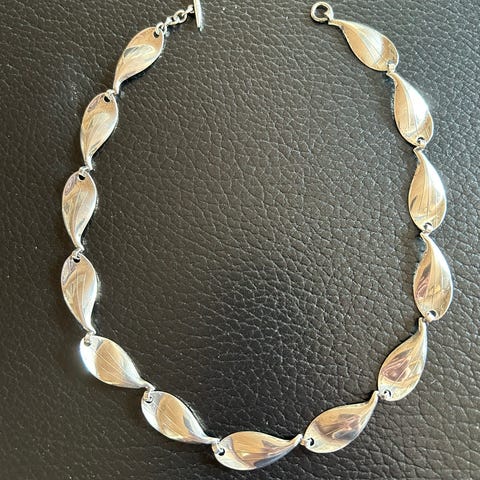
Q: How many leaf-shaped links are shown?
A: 13